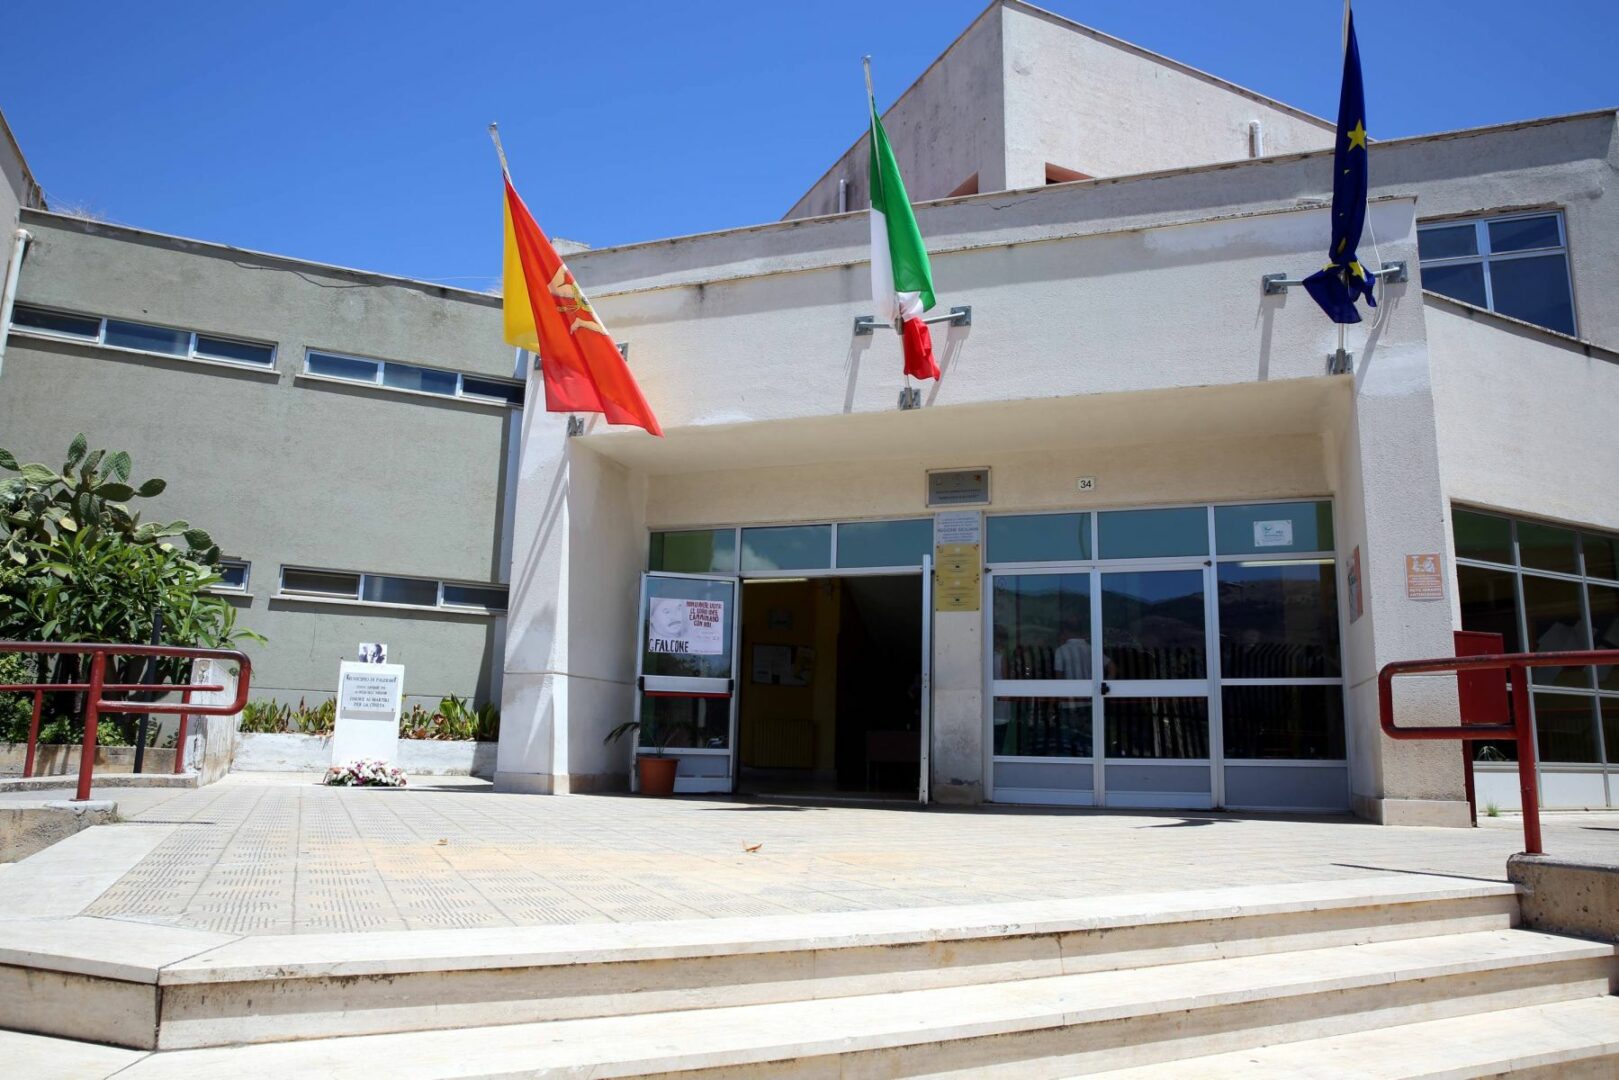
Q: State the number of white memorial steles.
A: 1